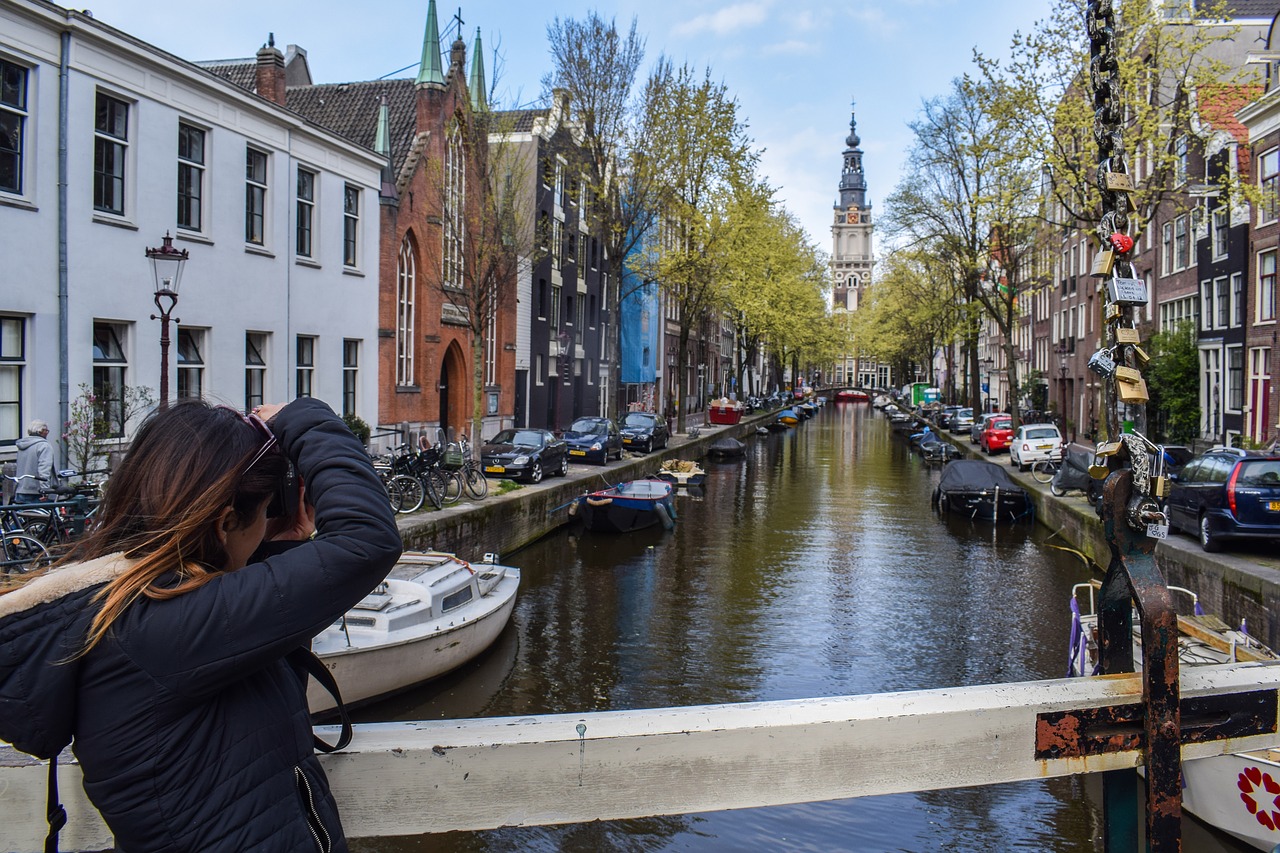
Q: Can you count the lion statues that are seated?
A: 0